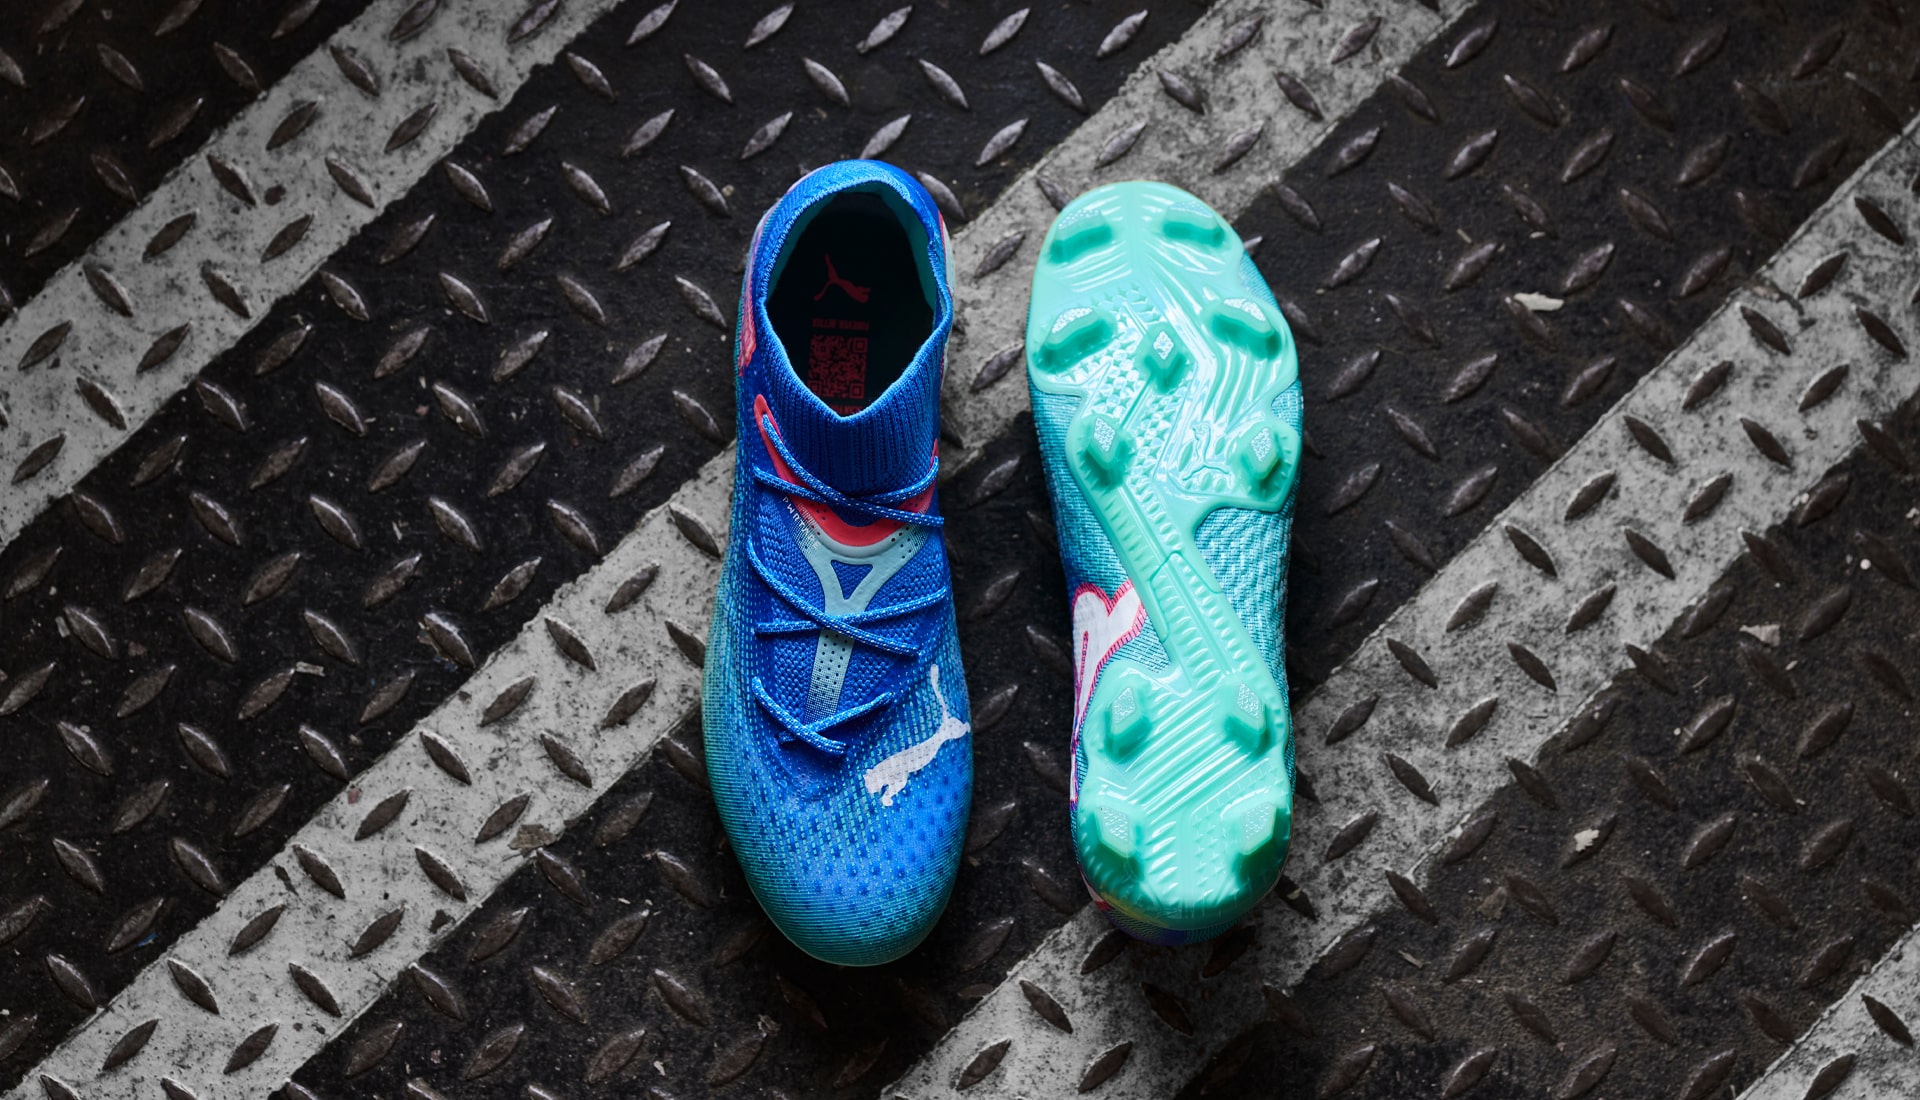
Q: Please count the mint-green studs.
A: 11